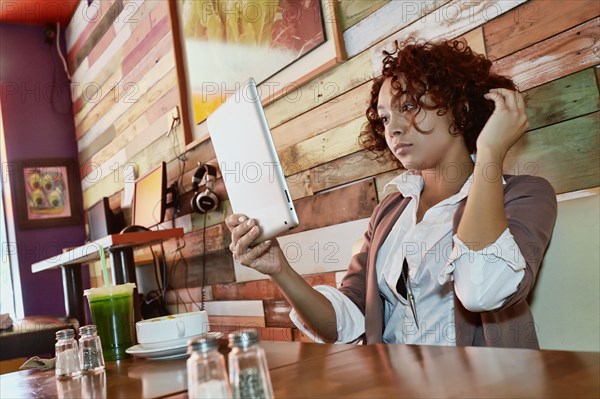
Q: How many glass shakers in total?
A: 4